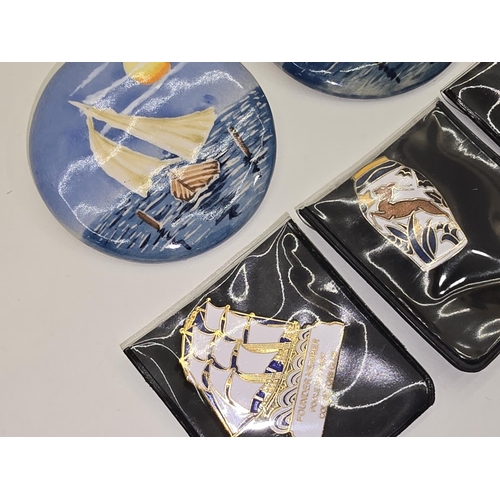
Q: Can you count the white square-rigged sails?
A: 9